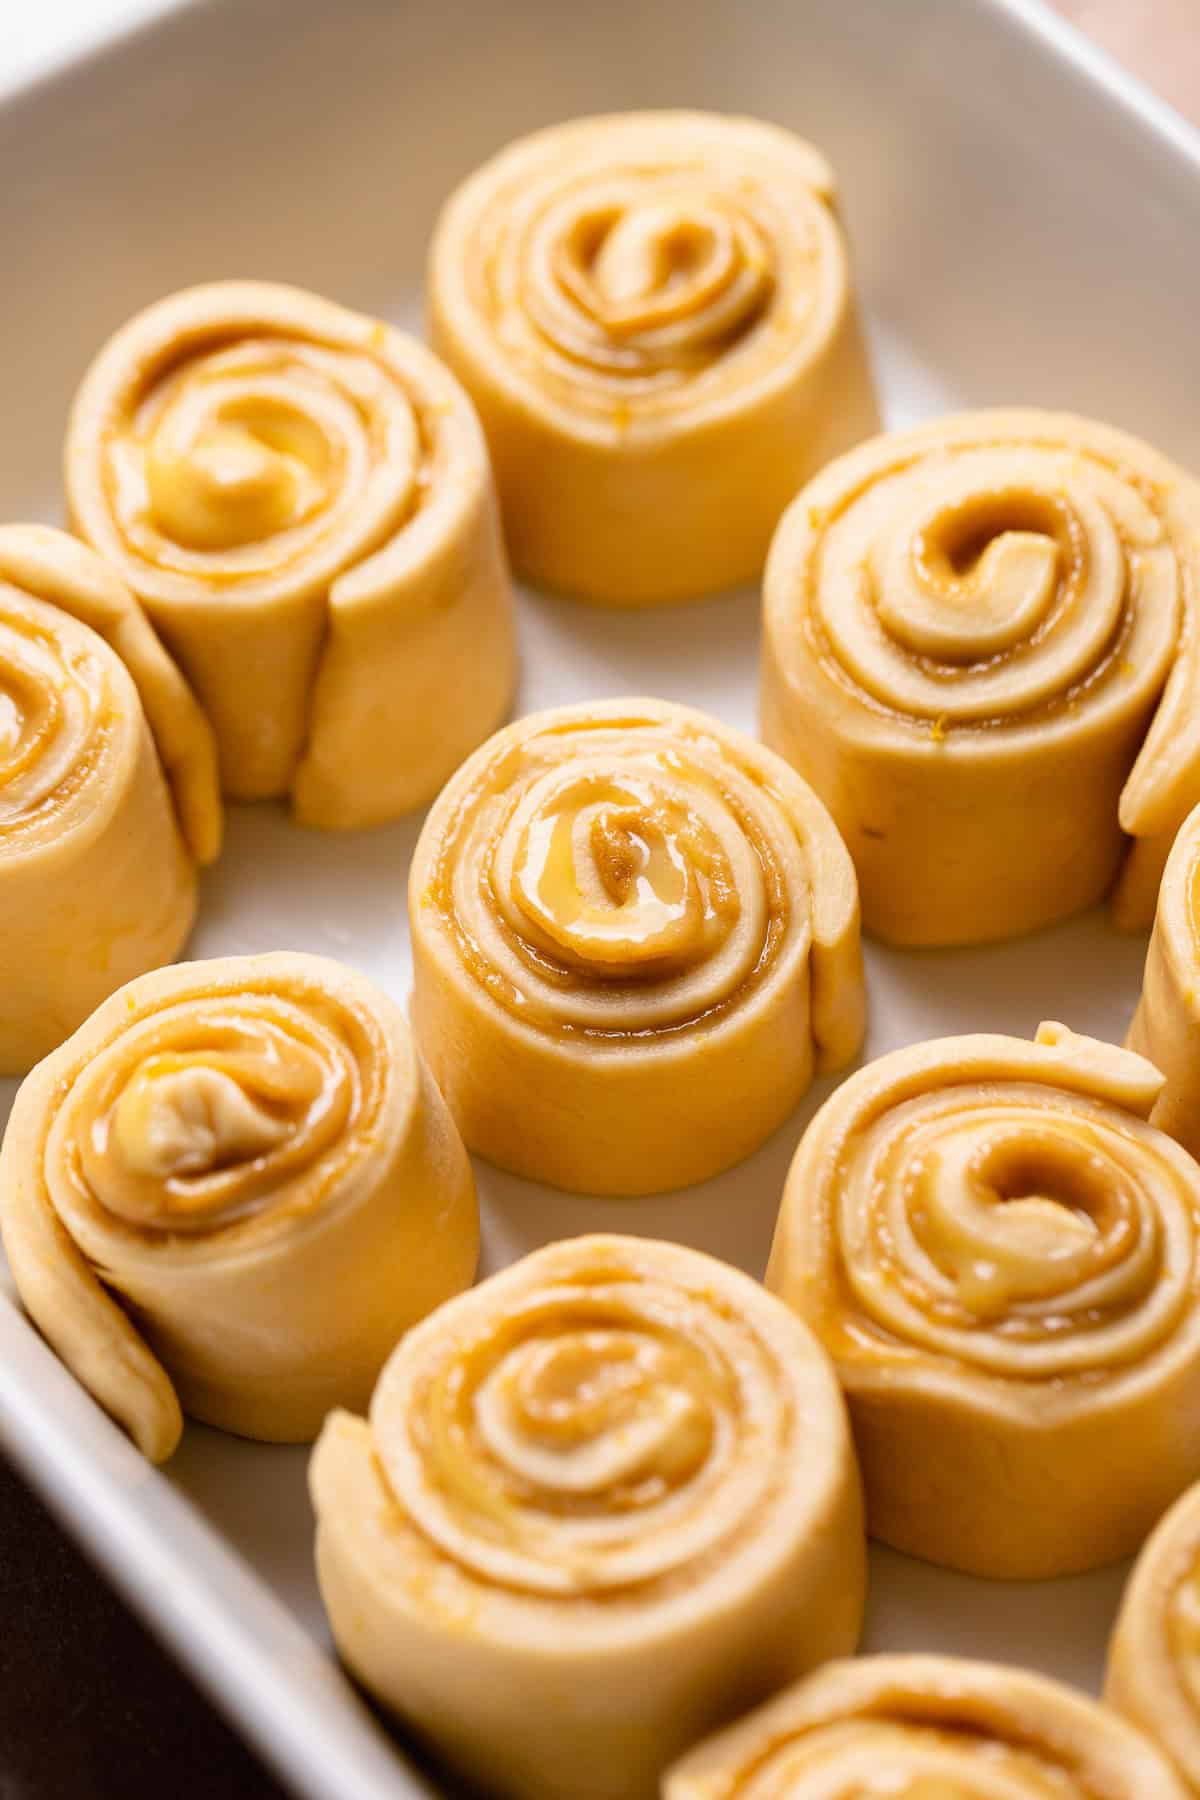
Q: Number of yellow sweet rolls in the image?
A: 11